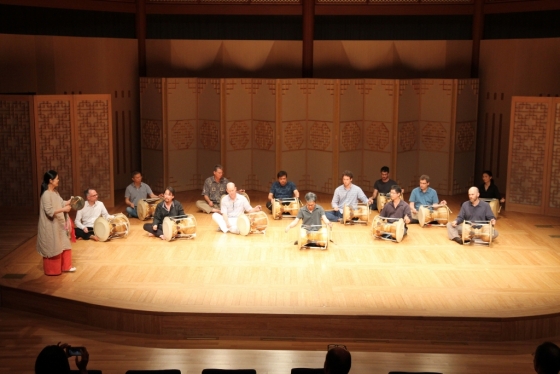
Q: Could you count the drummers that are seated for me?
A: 13